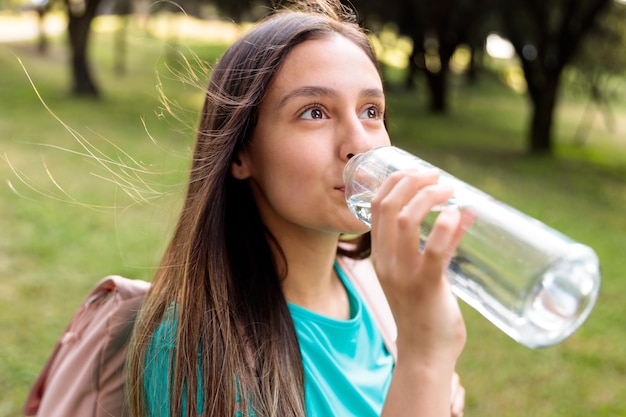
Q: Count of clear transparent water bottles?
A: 1